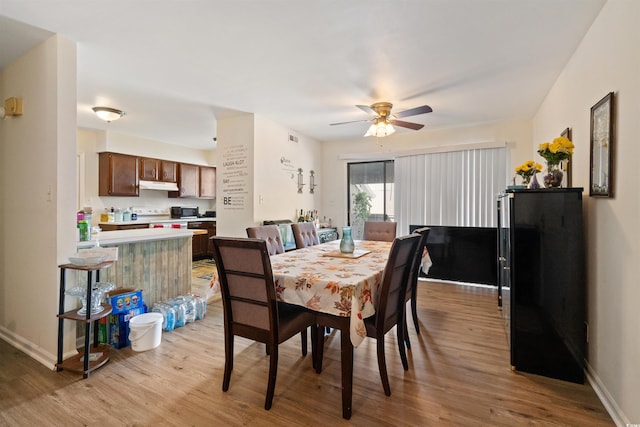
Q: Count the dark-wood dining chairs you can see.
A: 6